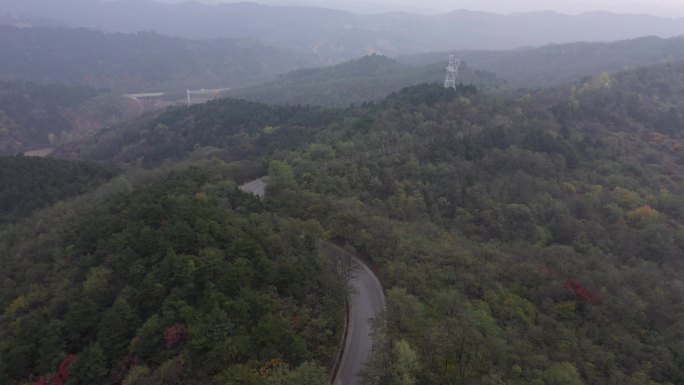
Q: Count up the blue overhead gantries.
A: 0